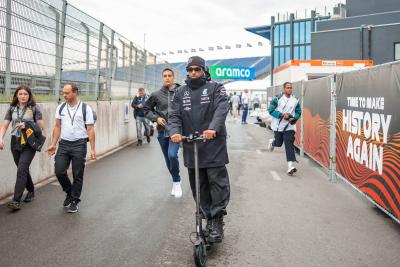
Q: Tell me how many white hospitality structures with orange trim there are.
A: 1